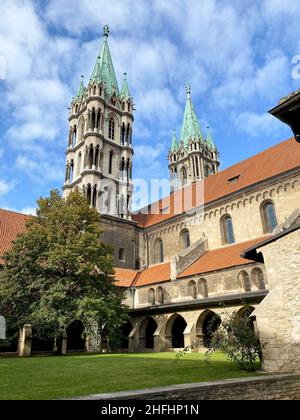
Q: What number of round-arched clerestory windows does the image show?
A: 4